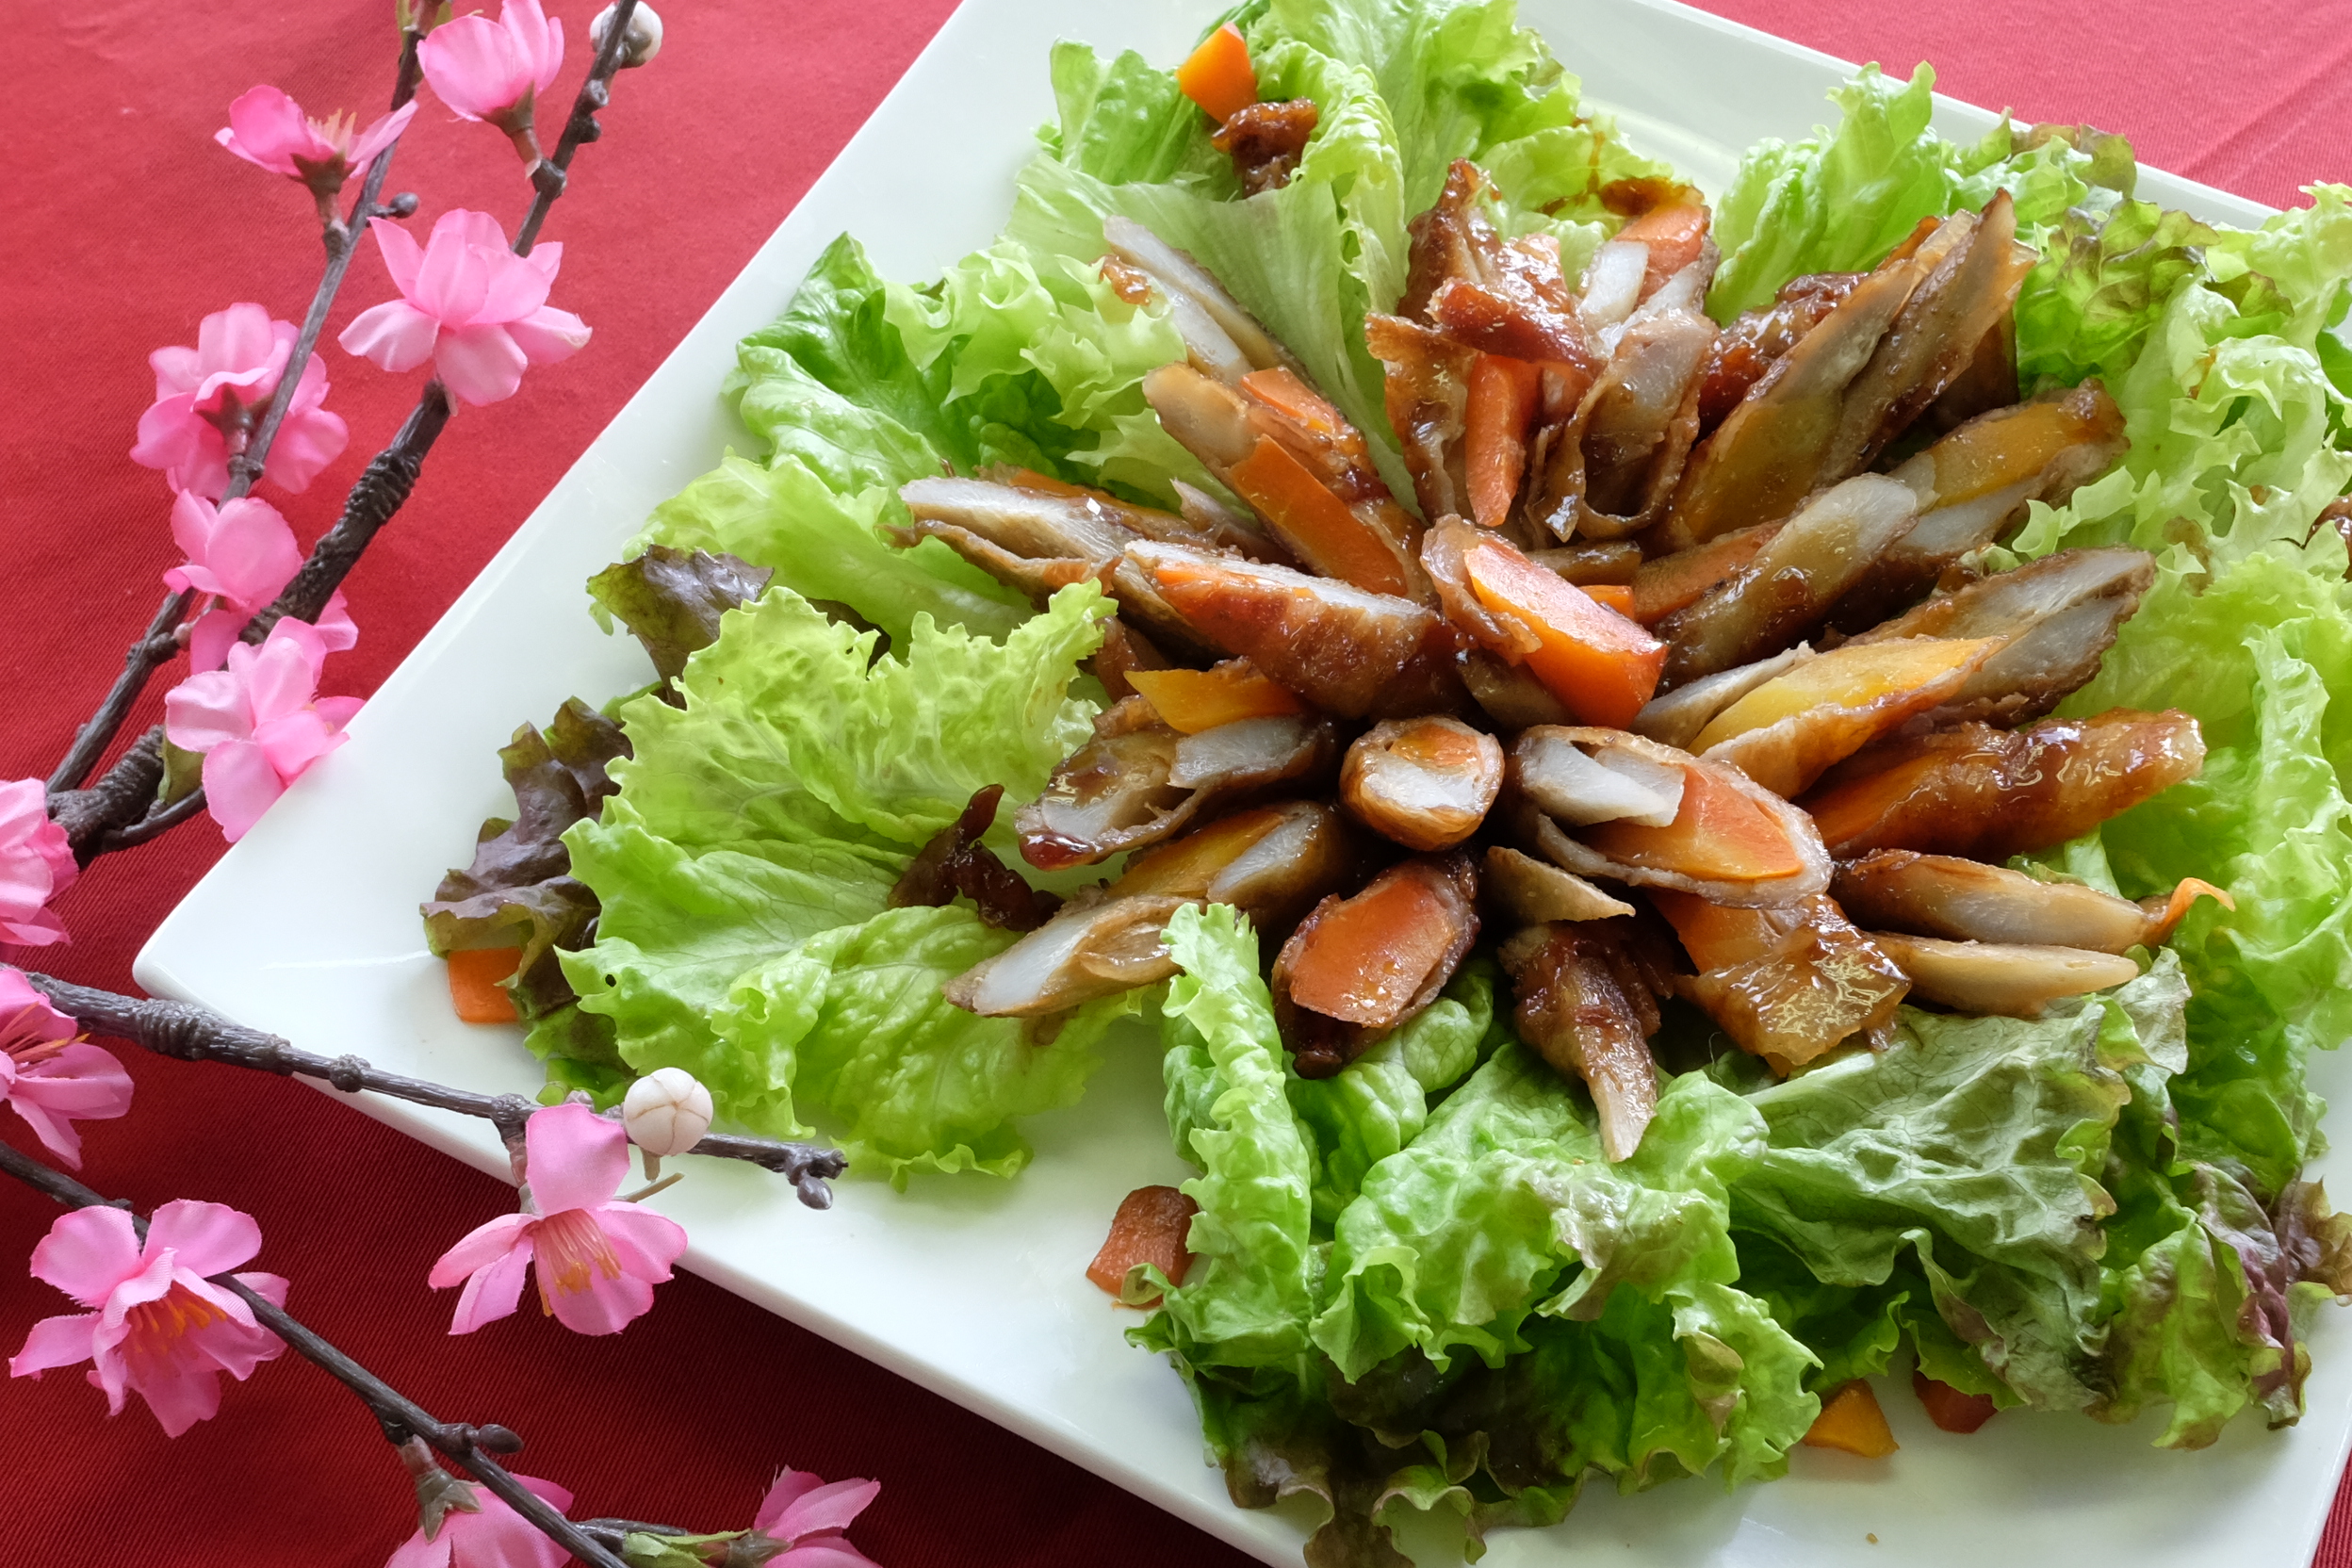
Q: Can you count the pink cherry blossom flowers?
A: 12